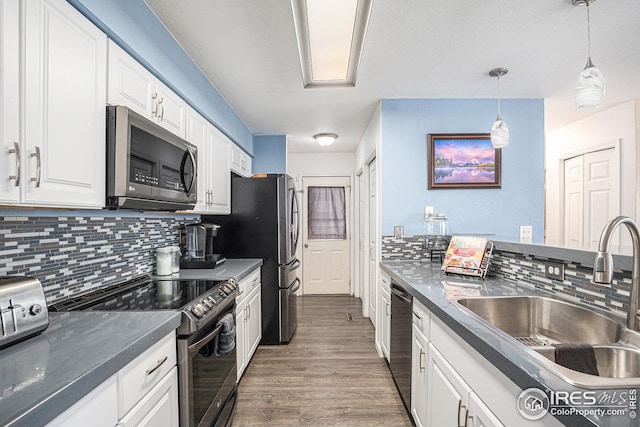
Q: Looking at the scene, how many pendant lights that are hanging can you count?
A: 2